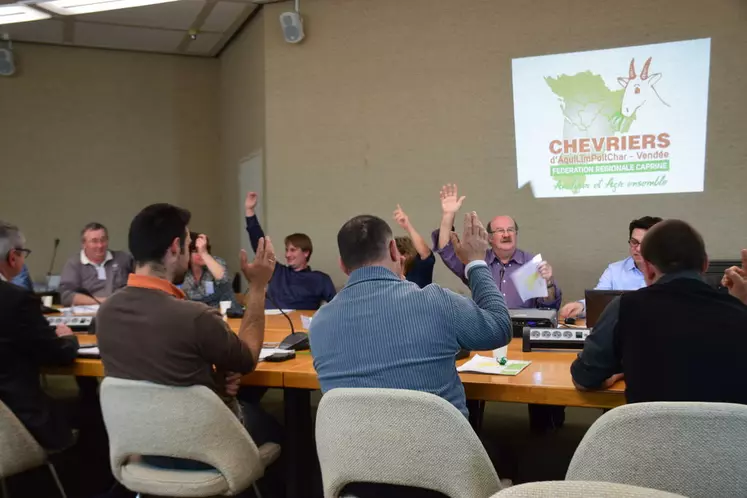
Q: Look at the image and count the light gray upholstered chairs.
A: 5